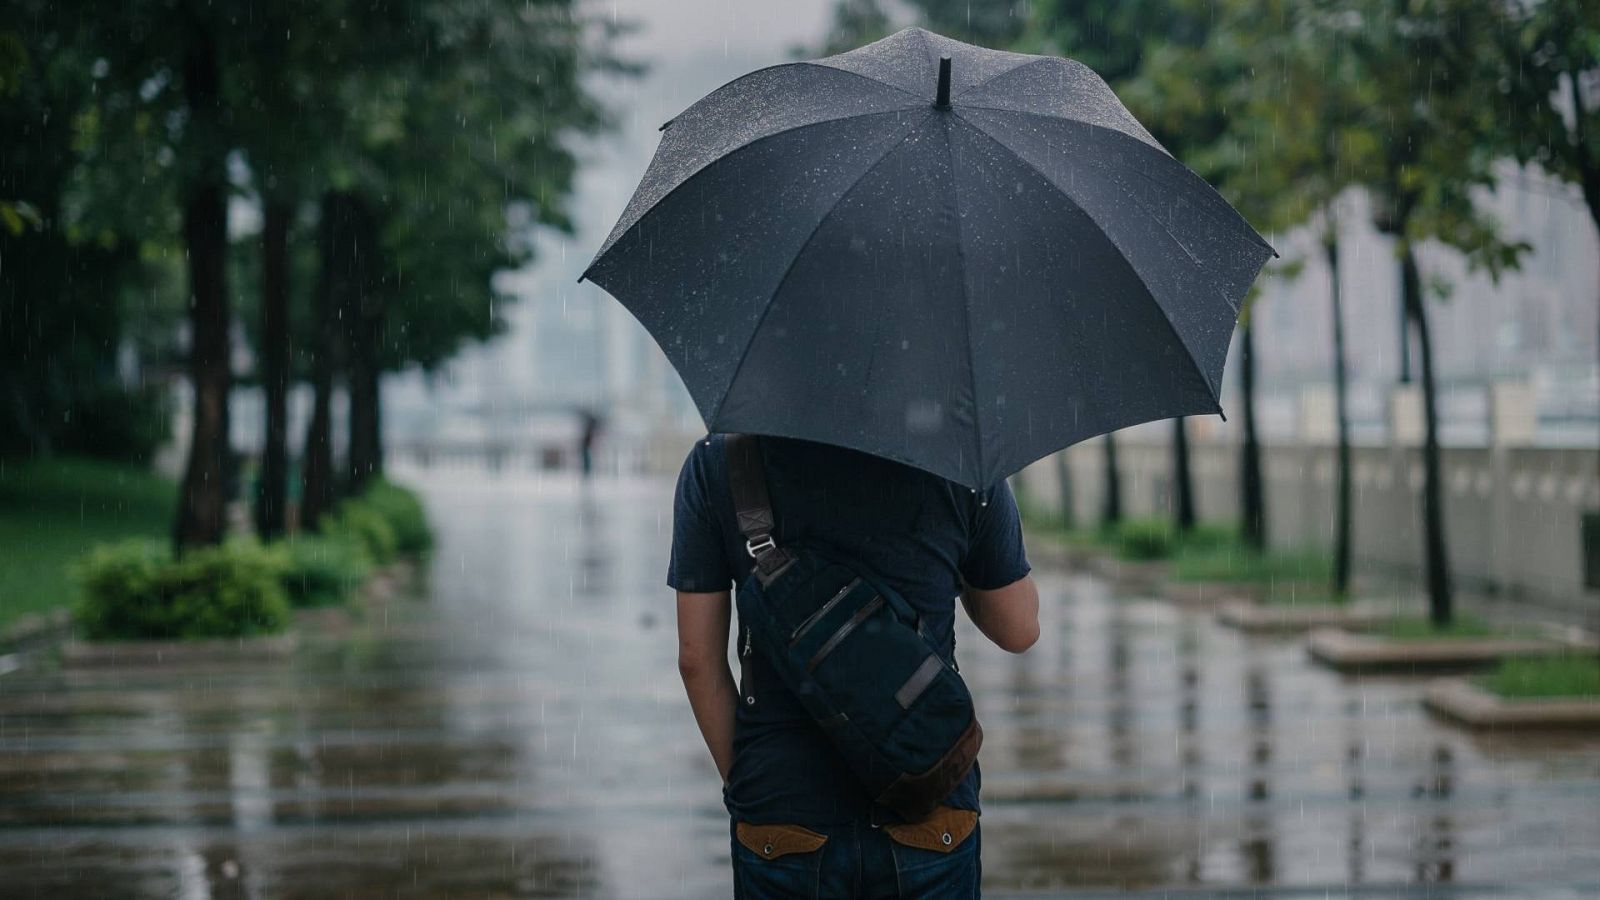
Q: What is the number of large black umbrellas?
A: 1